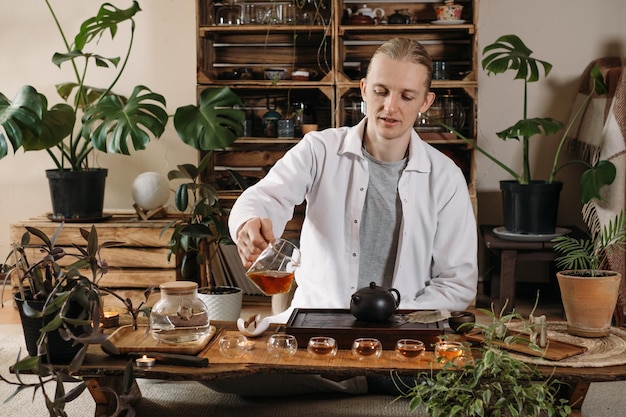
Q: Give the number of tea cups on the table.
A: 6